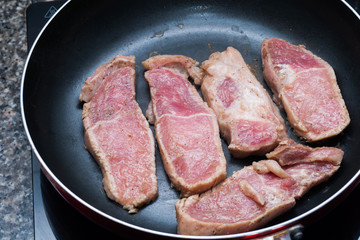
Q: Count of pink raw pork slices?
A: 5